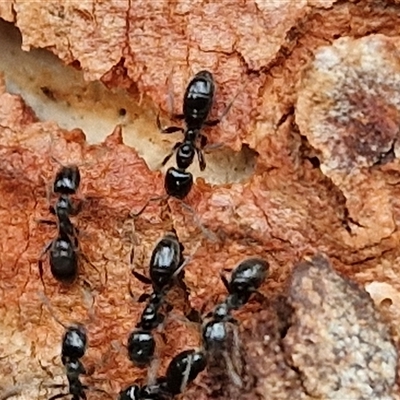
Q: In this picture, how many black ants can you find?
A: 6